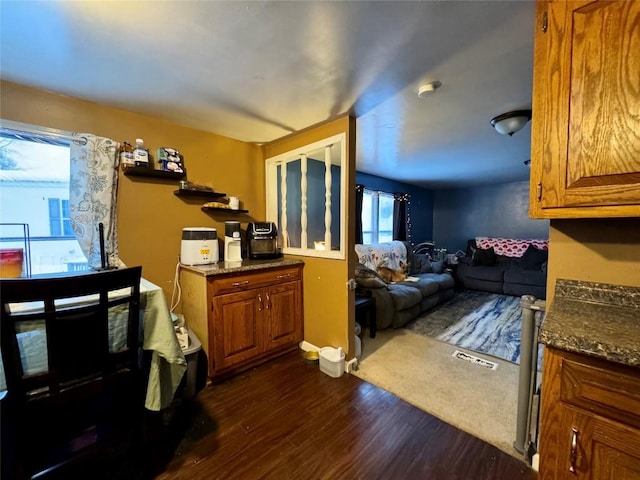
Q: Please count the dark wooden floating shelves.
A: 3